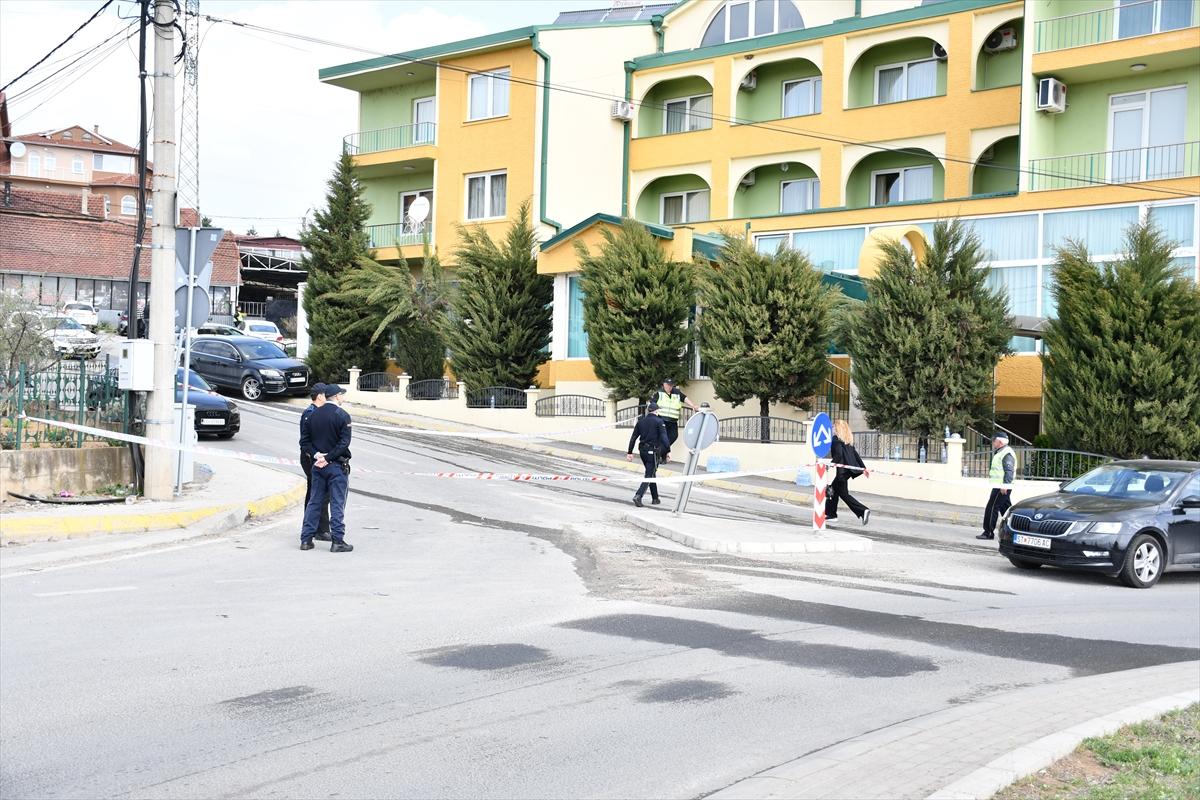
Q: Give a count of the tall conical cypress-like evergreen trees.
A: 7